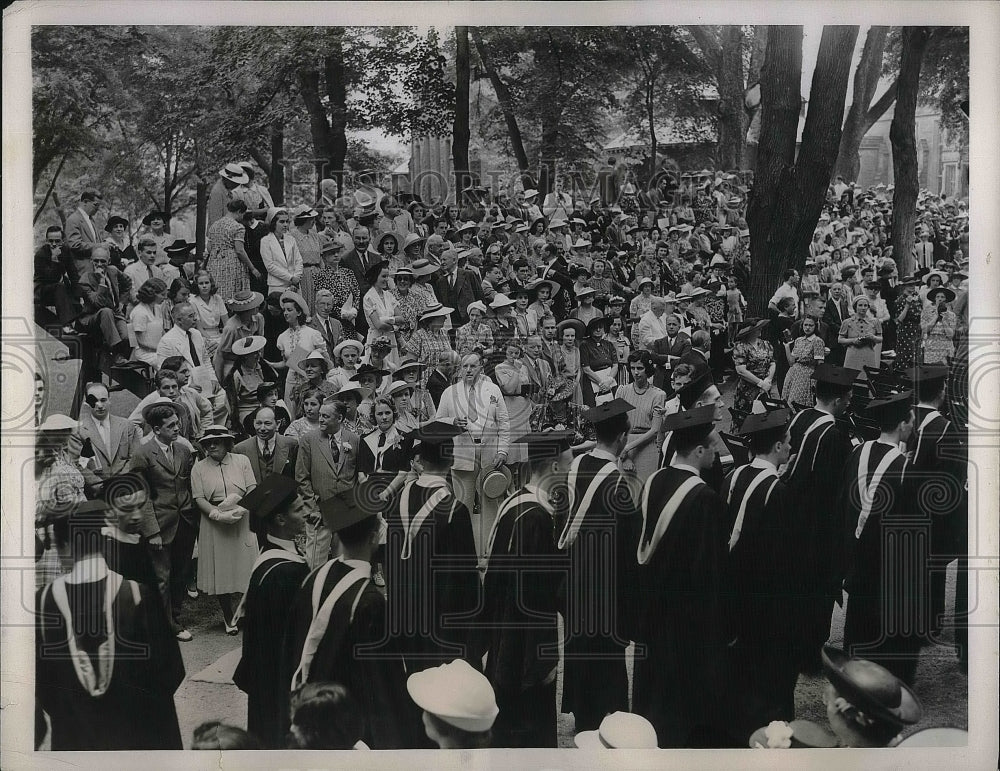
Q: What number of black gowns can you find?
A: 13